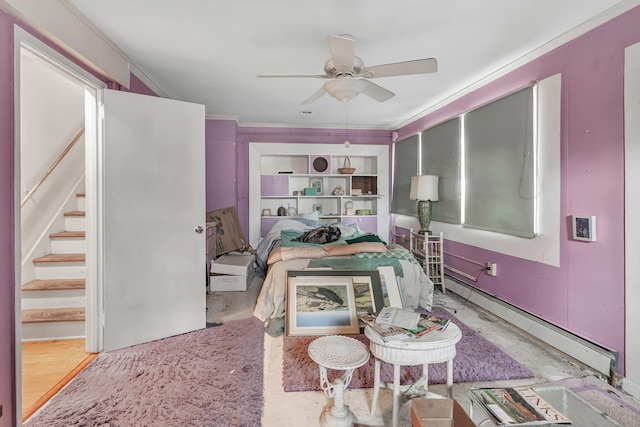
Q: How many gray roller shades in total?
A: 3